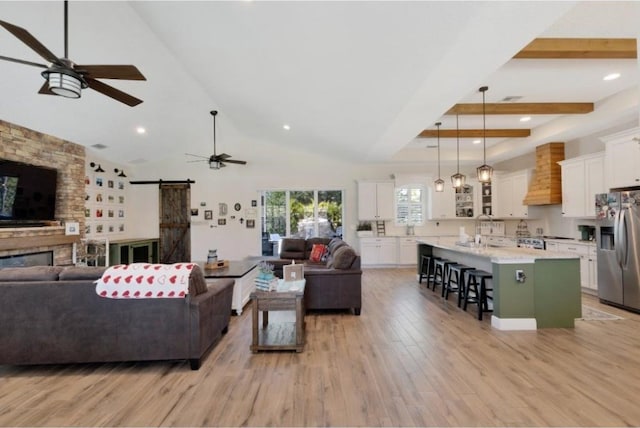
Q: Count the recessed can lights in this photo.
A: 5